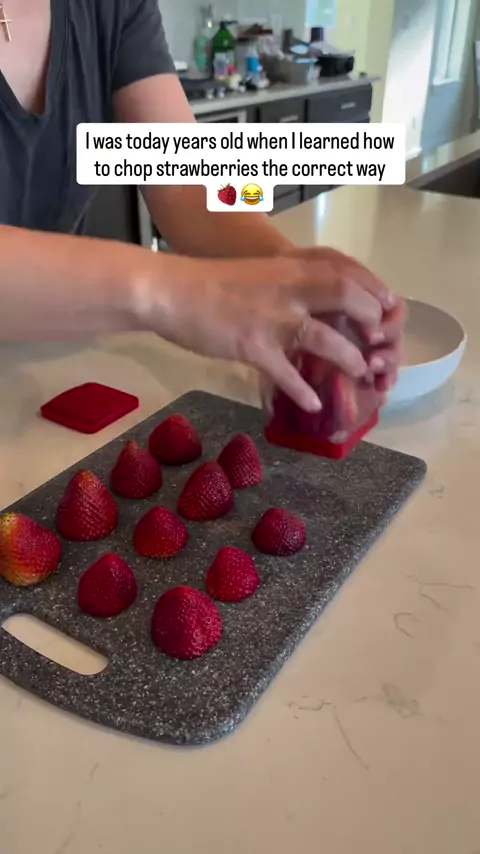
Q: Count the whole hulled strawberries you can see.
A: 11